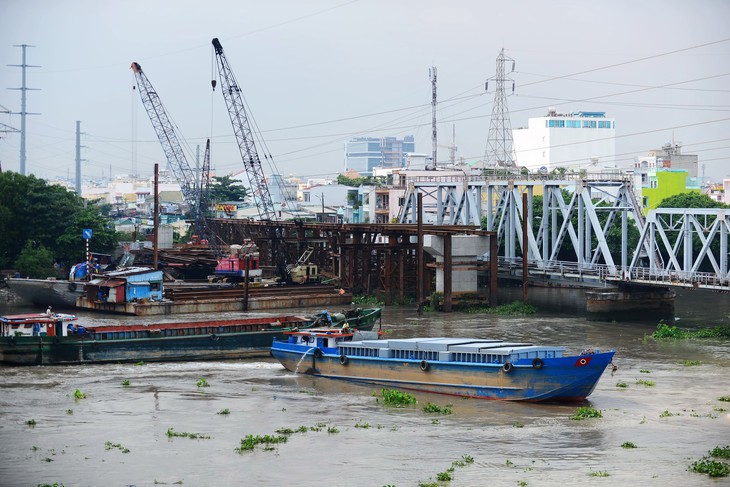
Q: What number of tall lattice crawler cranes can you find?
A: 2